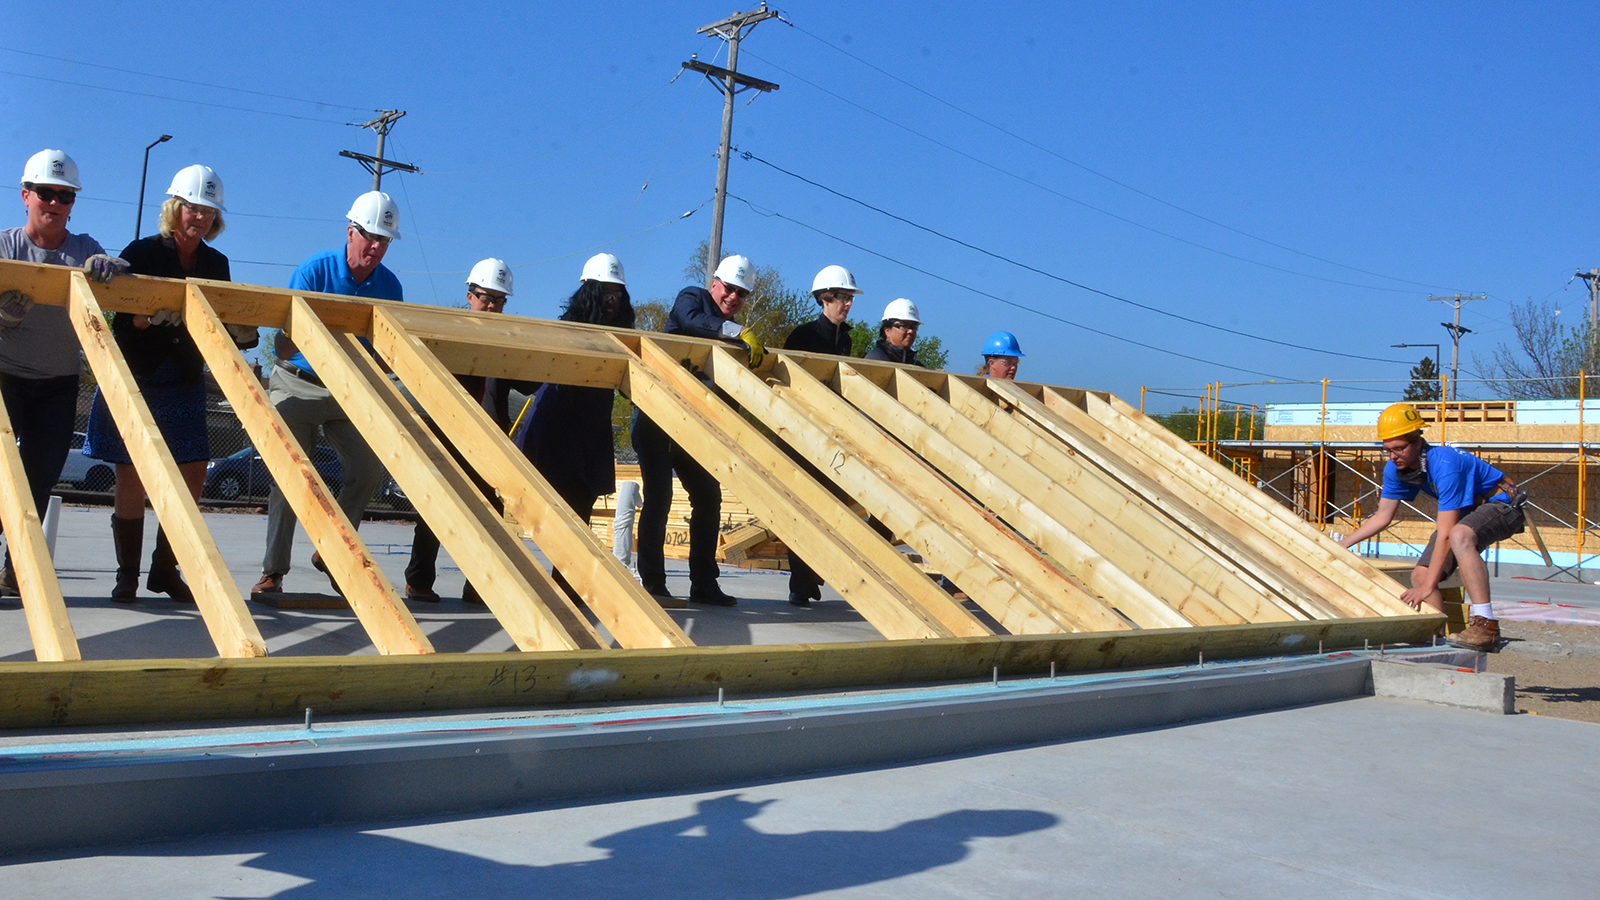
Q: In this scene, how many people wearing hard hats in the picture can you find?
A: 10